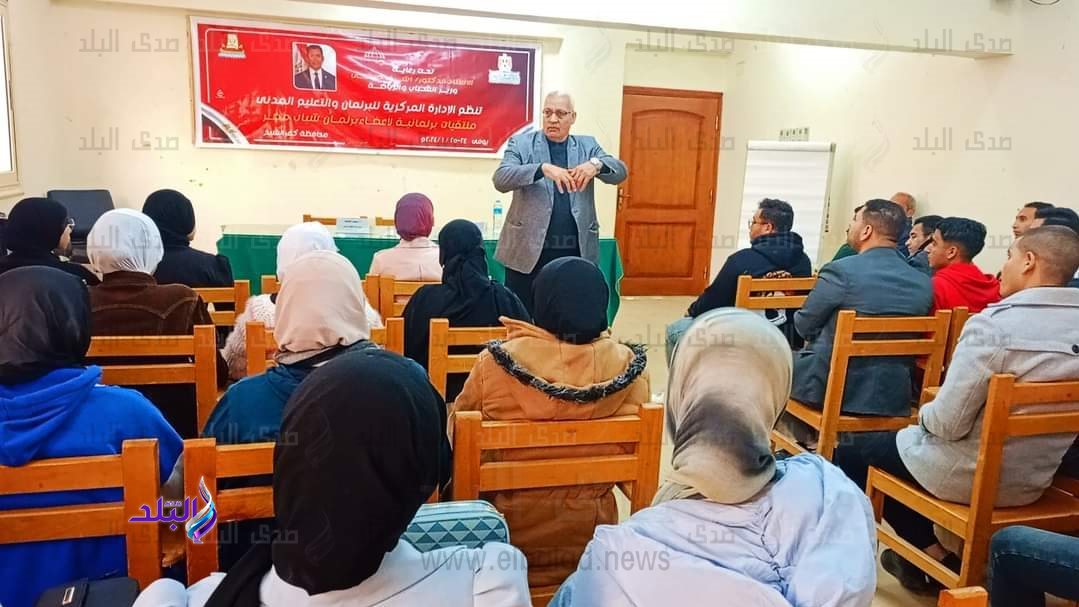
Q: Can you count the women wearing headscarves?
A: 11